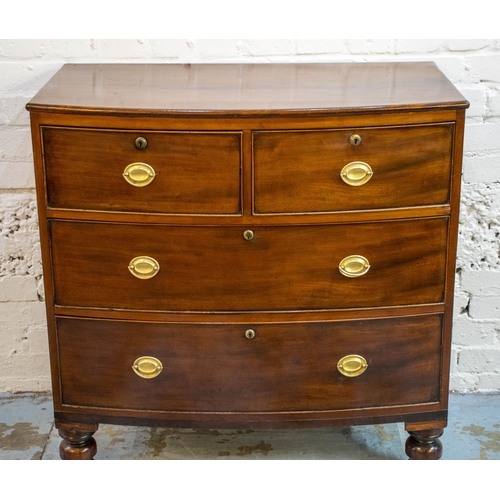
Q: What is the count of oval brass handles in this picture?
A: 6